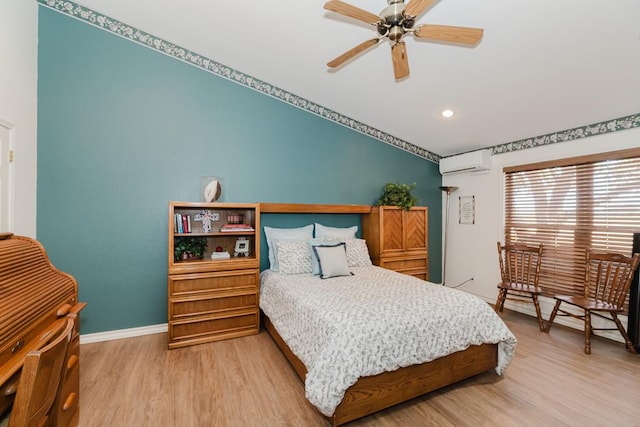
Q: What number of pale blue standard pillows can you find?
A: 2